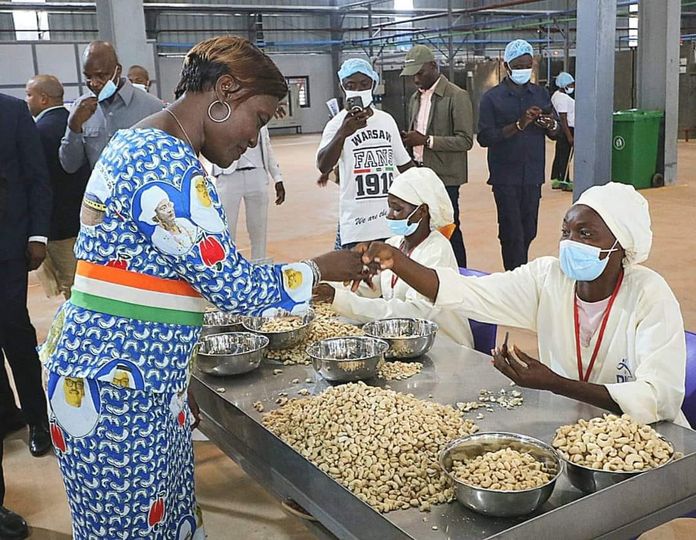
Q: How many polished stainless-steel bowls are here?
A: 7